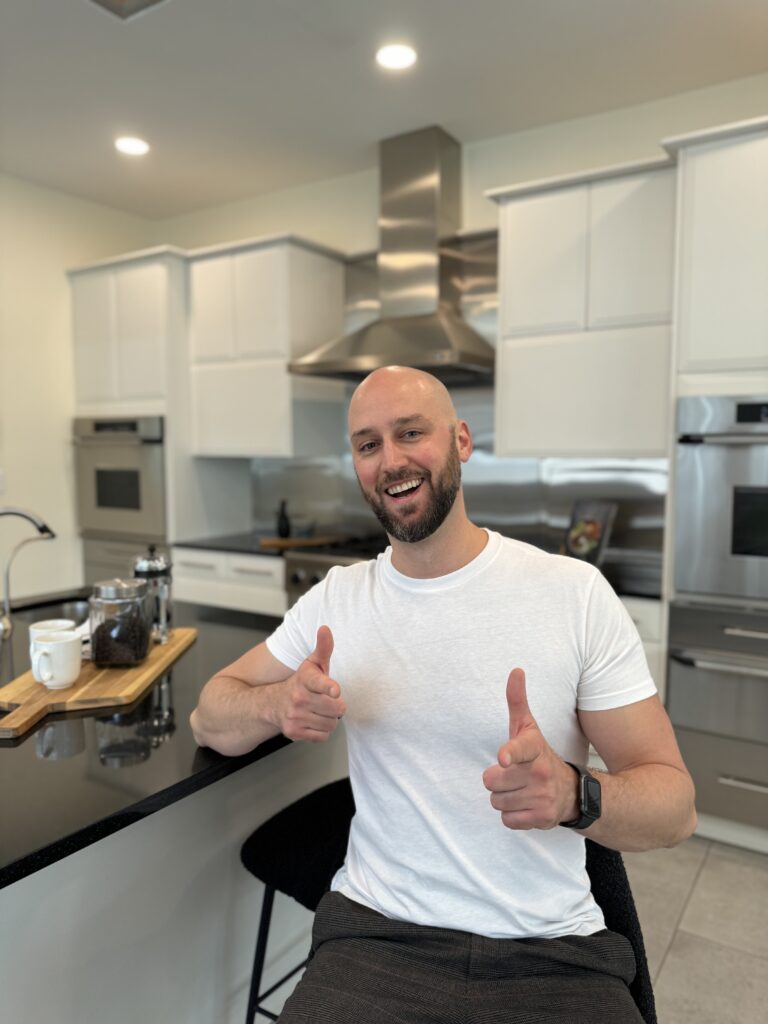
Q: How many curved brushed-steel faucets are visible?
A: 1